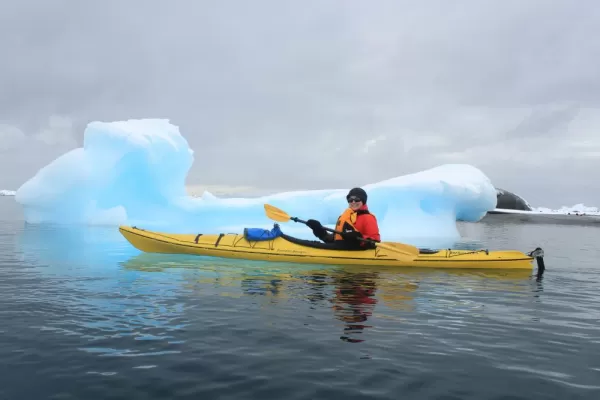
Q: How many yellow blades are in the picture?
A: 2